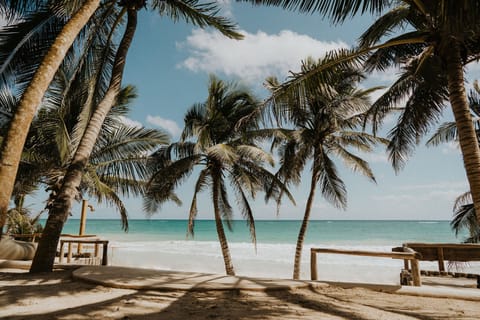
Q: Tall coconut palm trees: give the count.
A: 5